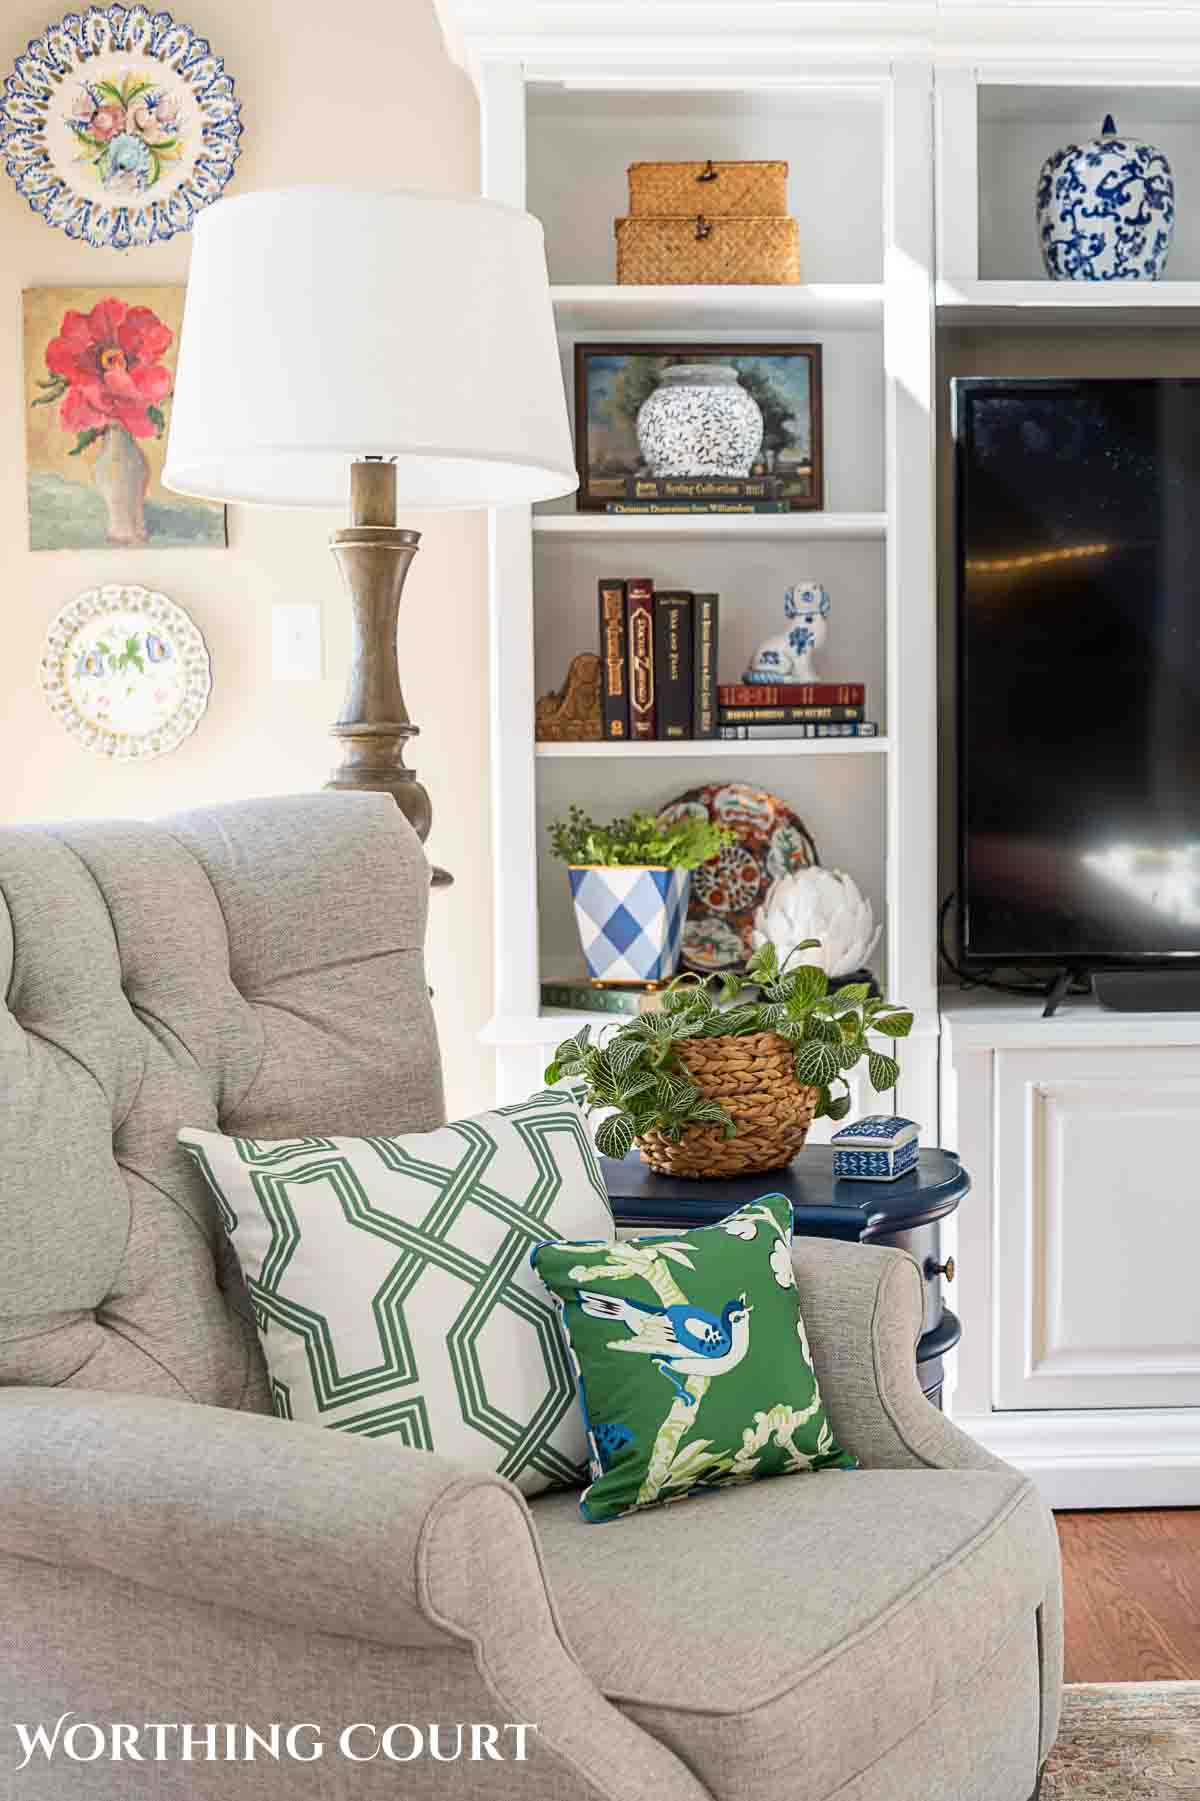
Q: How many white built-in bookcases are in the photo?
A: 1